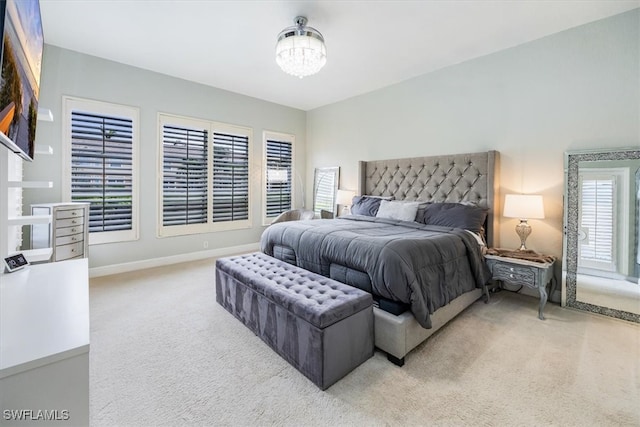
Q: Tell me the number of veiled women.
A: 0